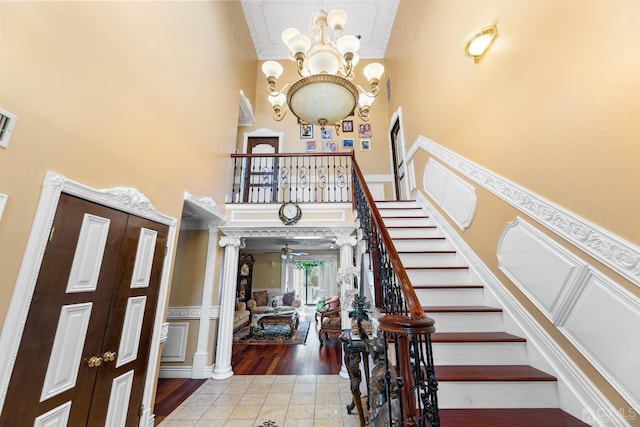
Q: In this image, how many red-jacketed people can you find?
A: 0